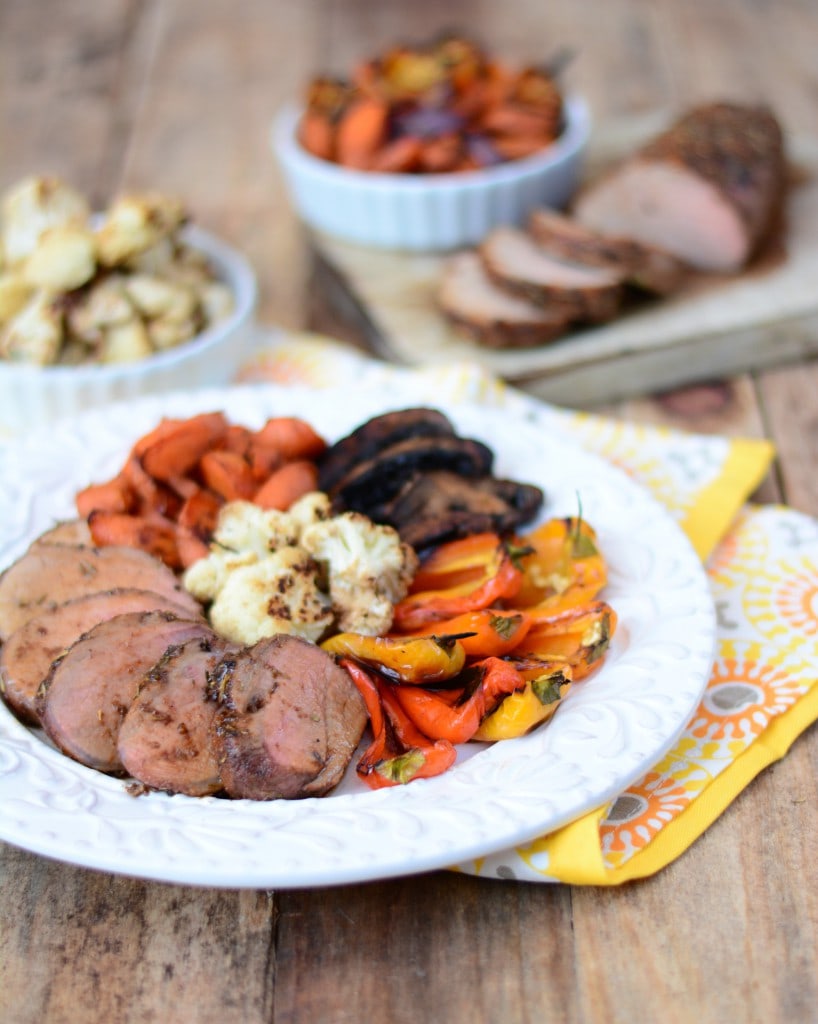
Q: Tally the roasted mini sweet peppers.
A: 8